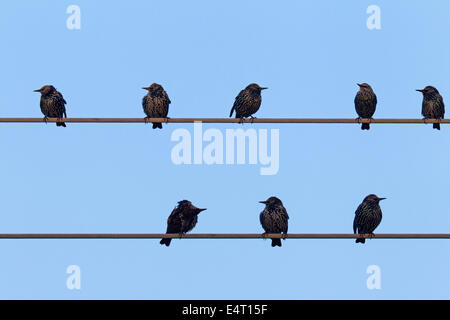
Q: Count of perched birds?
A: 8